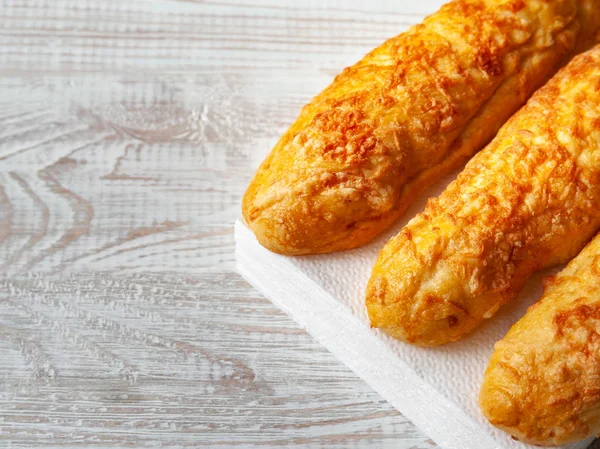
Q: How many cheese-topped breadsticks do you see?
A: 3